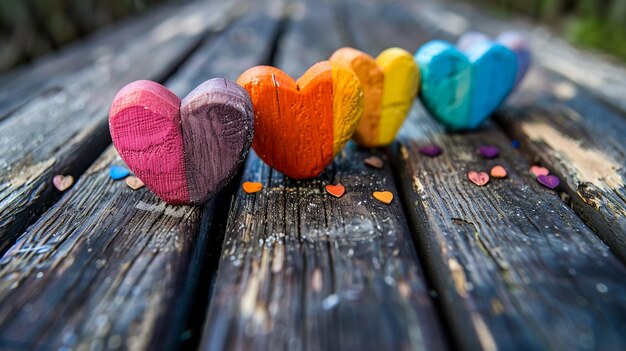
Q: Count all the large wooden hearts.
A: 5